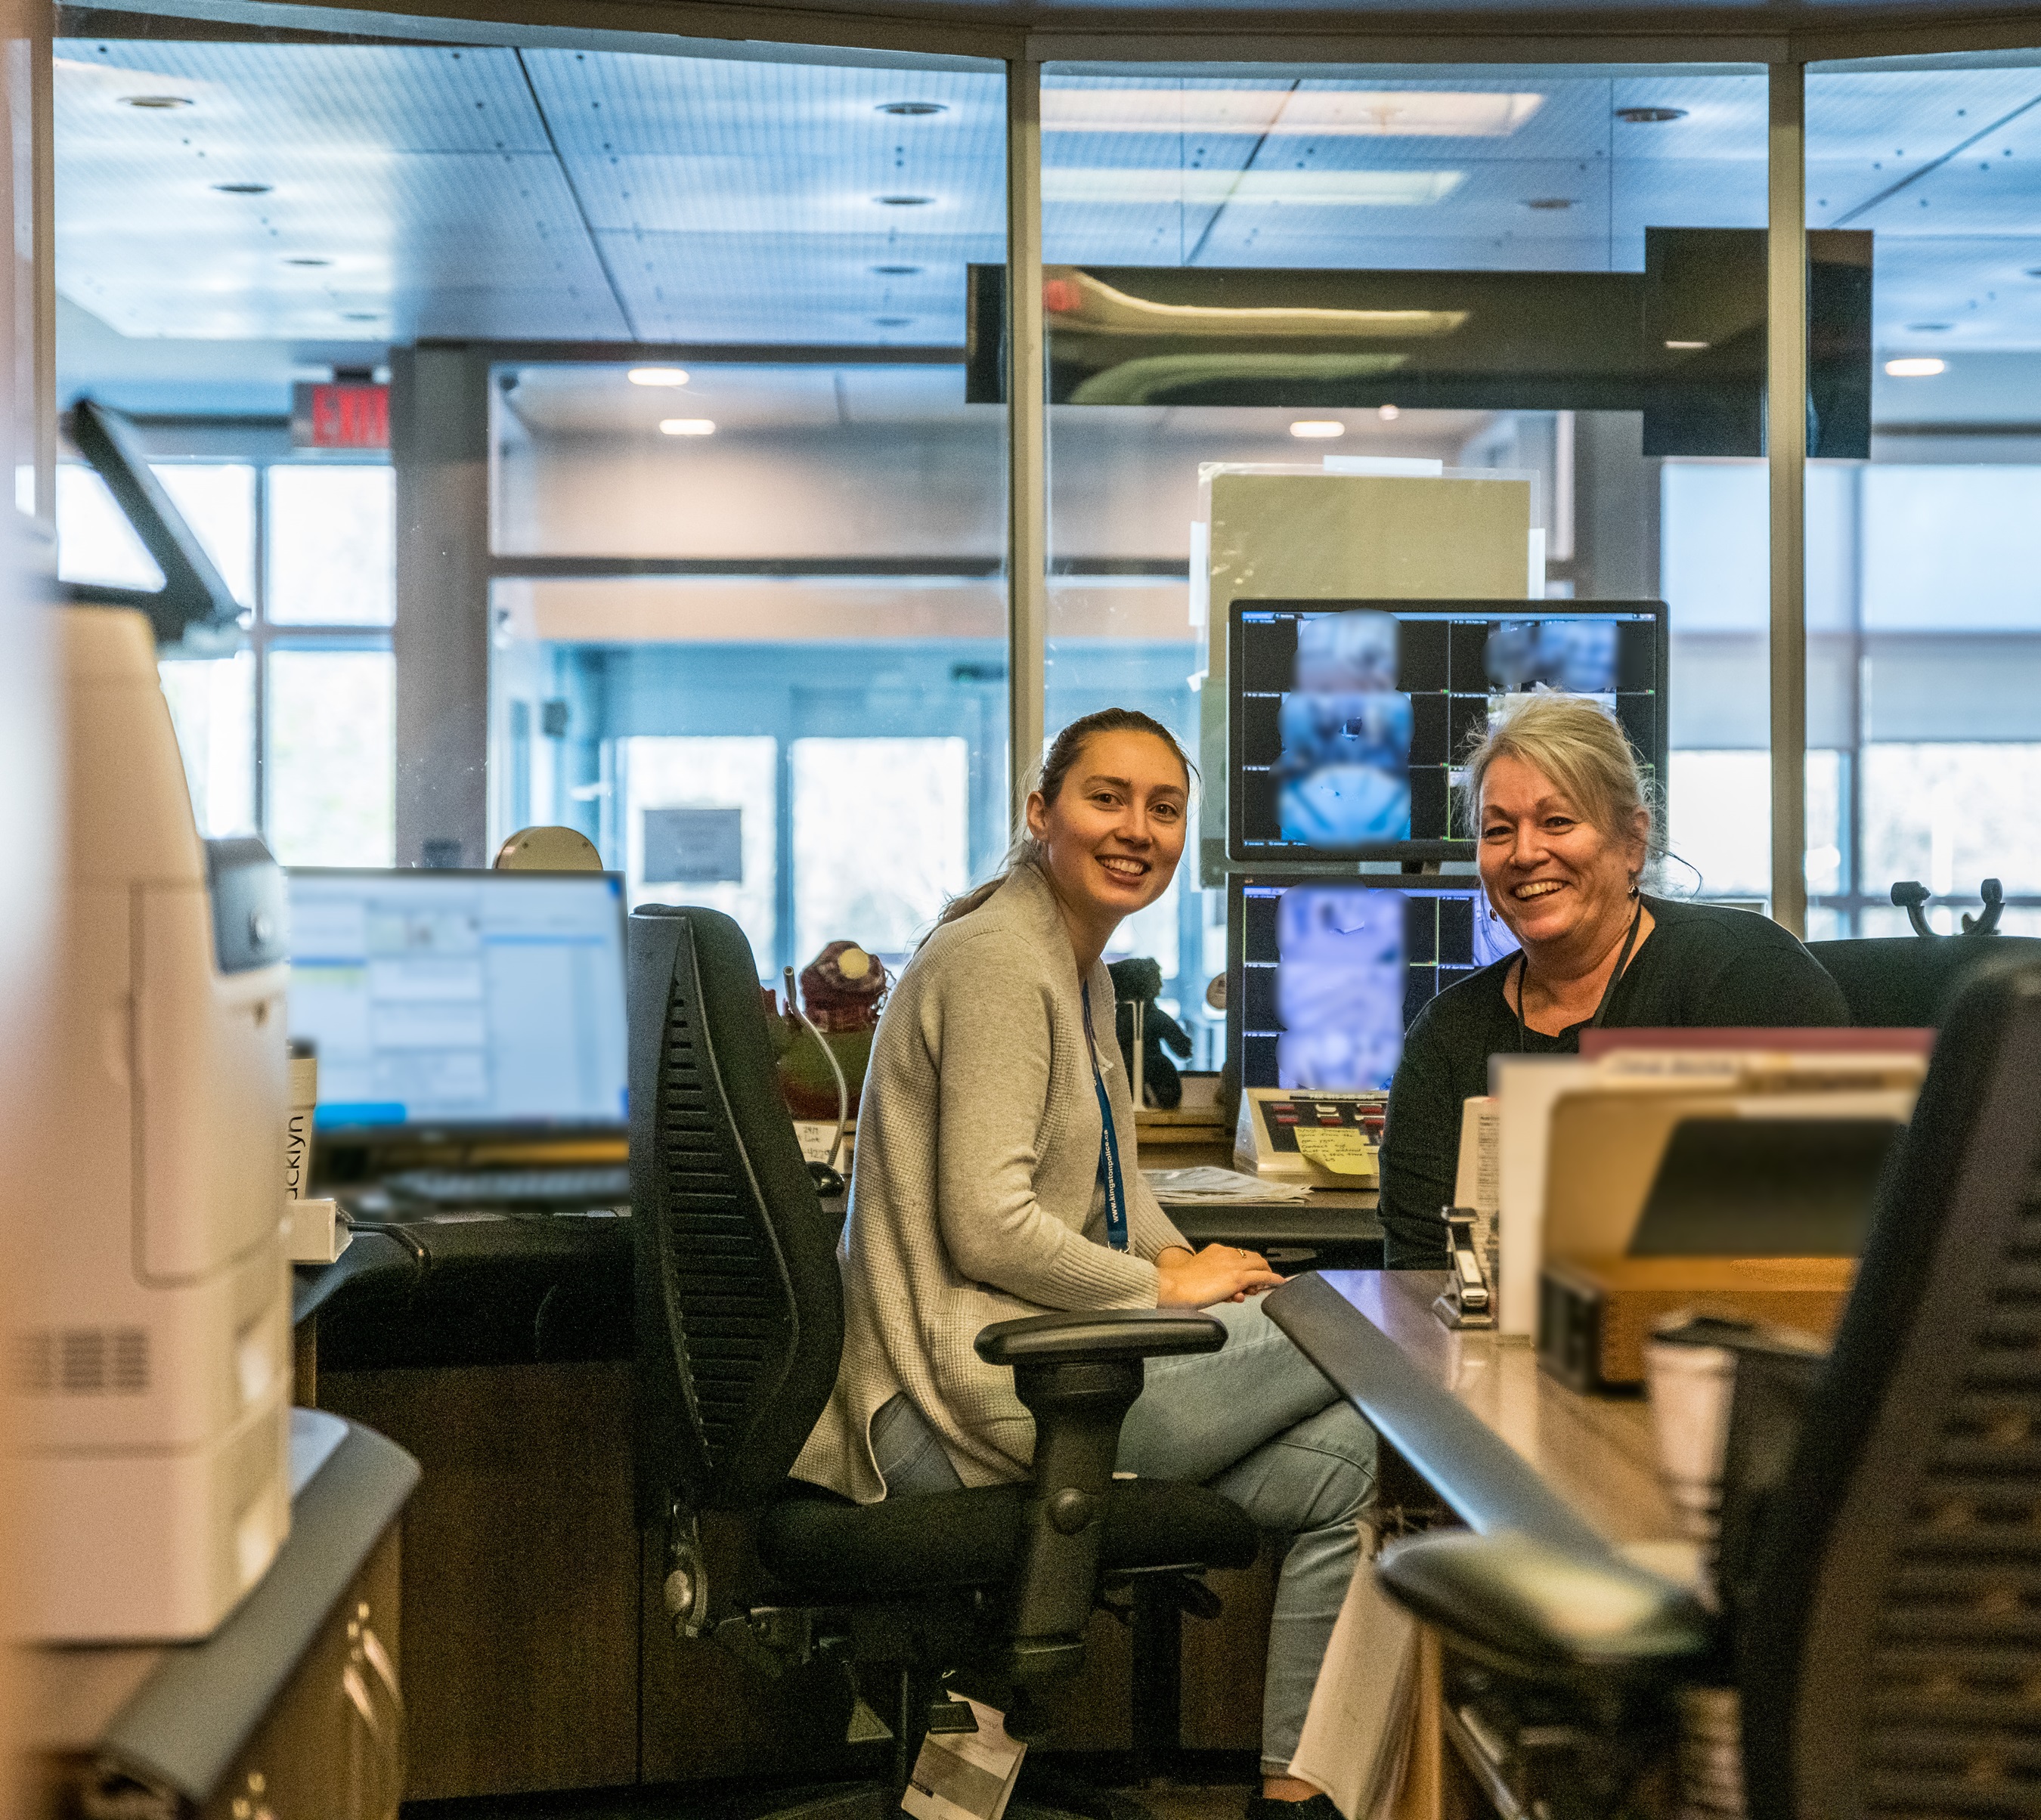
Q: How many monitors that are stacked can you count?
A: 2